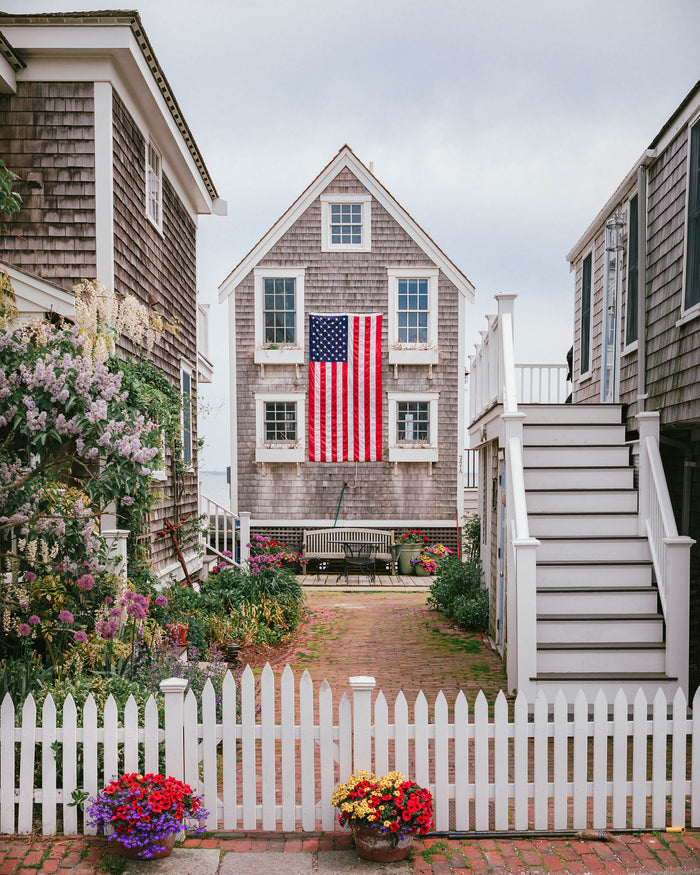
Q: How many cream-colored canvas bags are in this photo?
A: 0